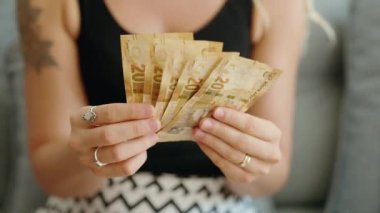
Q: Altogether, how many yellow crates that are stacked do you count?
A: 0